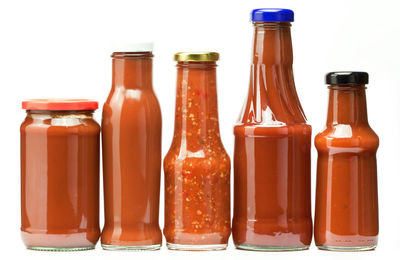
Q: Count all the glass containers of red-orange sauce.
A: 5